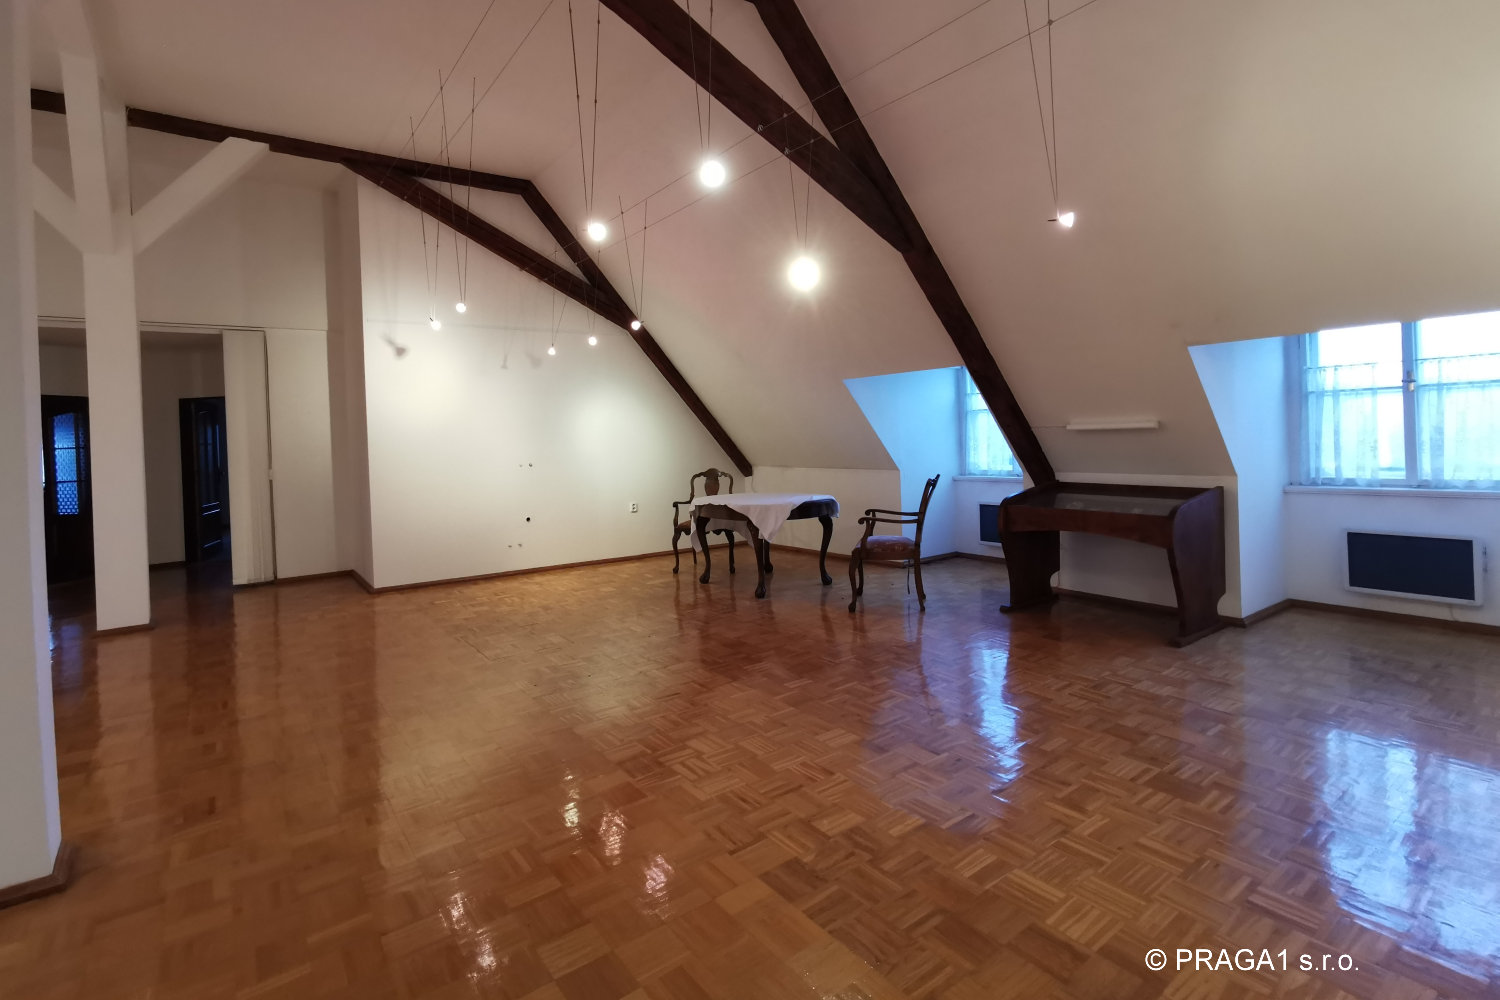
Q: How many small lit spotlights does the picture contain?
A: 9